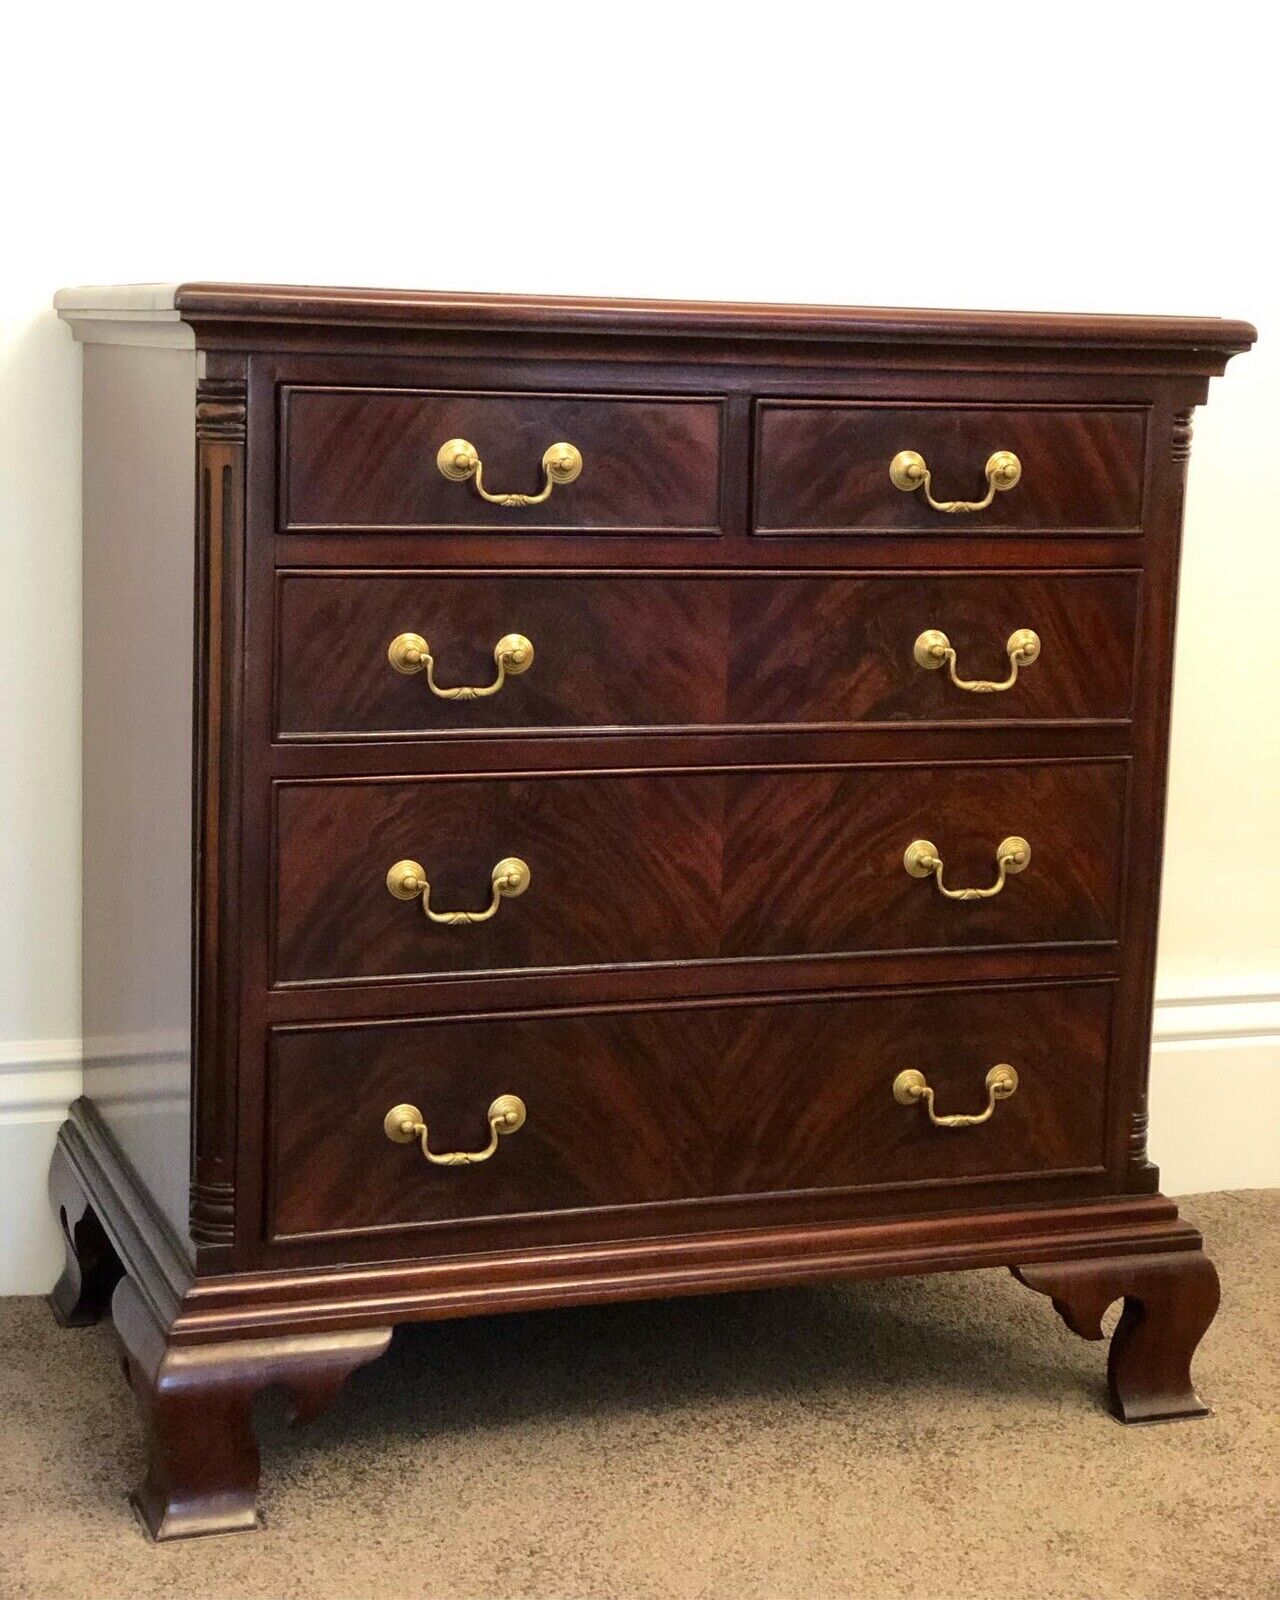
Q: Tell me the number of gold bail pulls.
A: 8